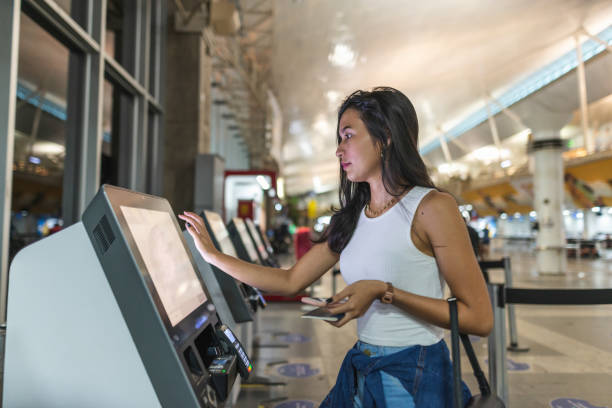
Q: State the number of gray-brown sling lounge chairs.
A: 0